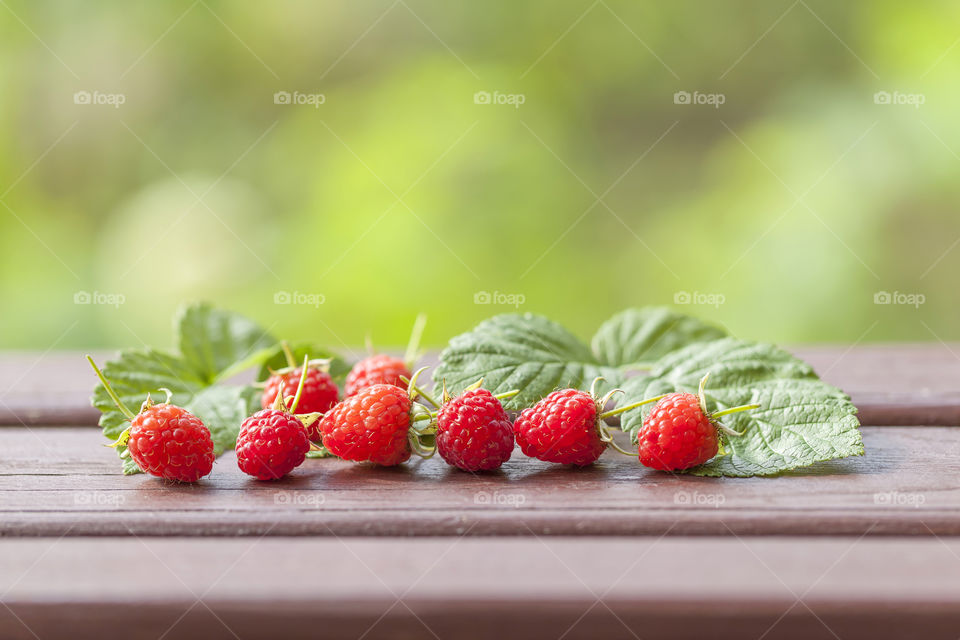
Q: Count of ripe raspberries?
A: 8